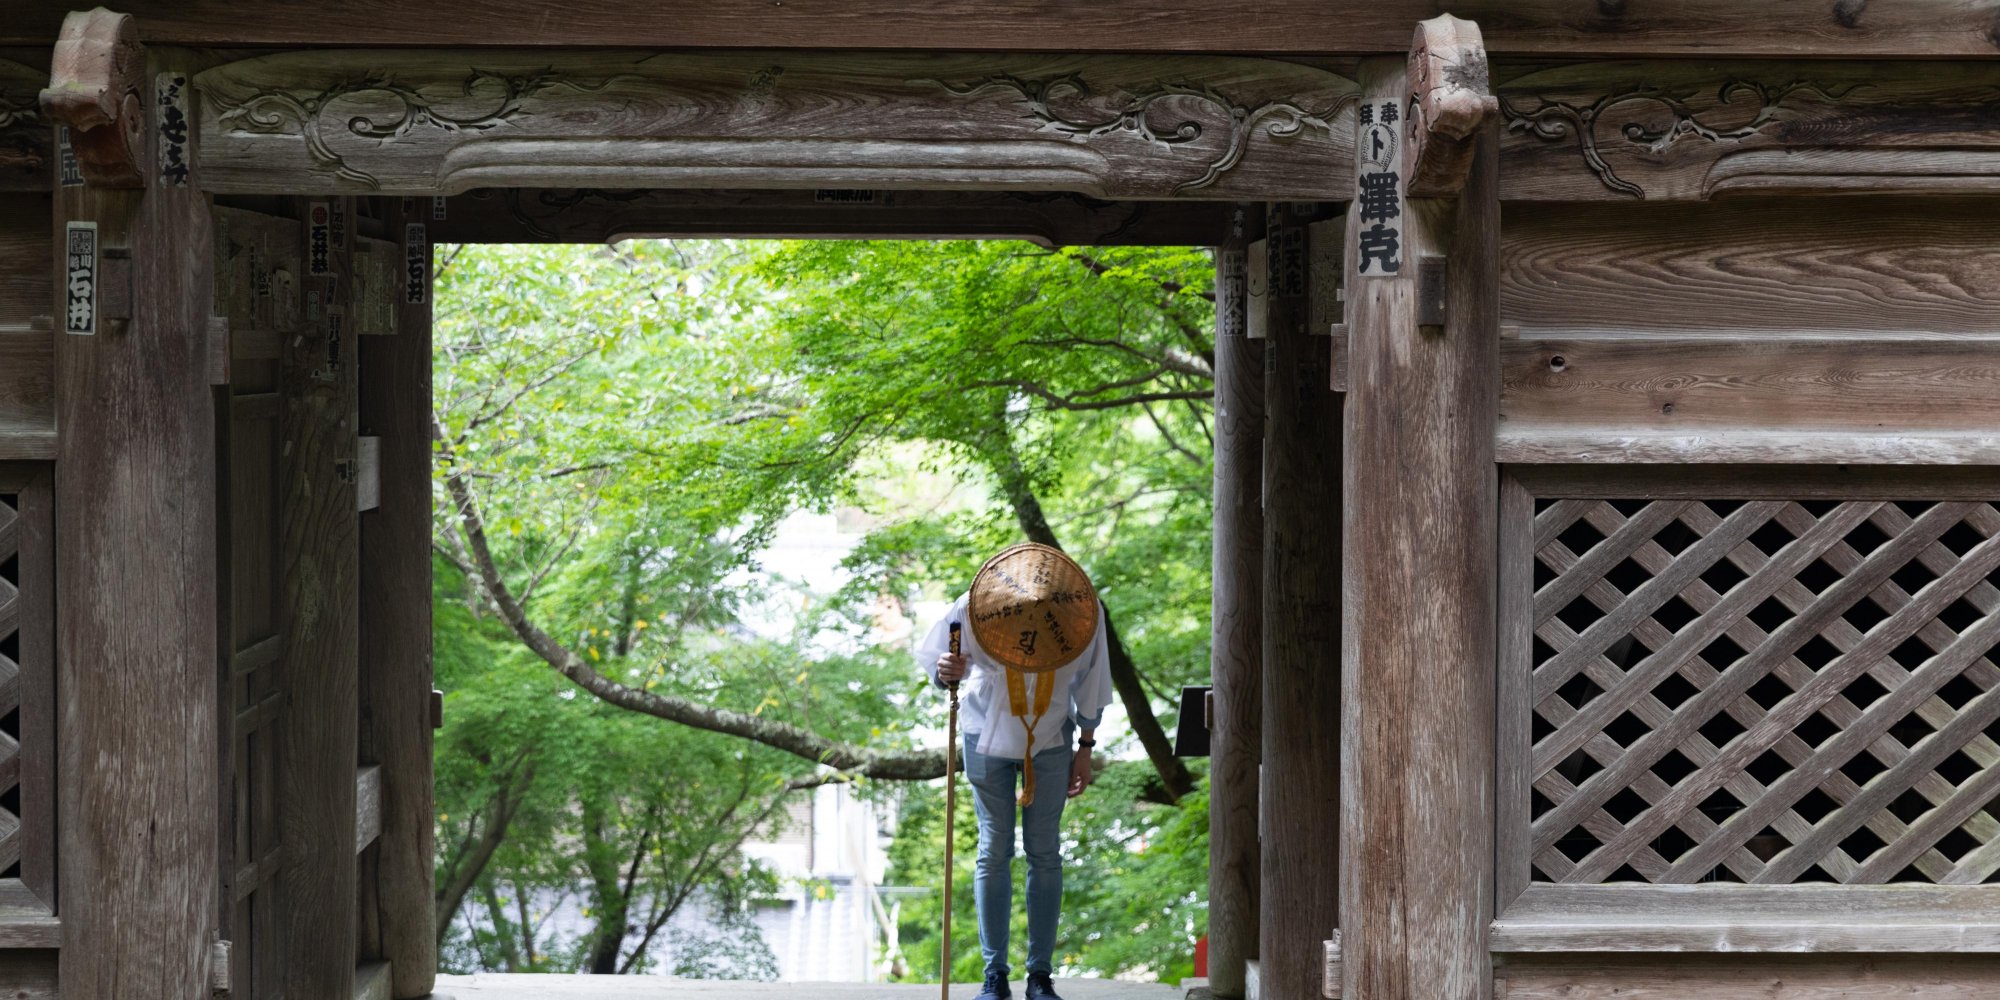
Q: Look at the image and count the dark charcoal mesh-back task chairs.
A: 0